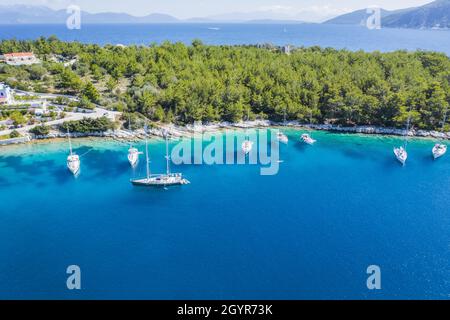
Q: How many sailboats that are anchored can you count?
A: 8